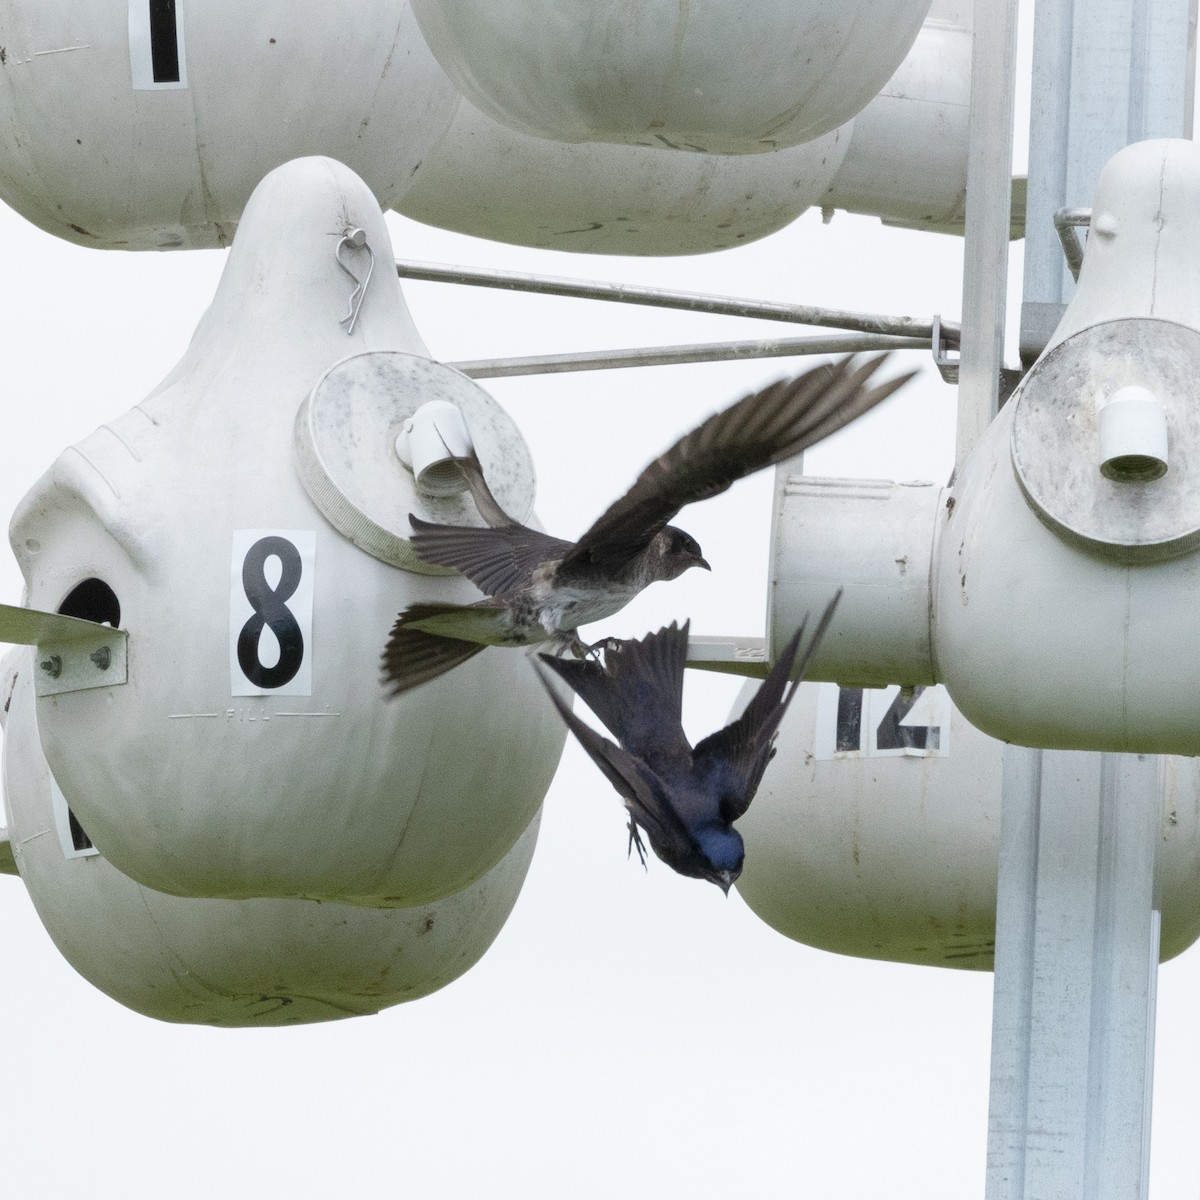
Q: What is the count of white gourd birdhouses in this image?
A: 7